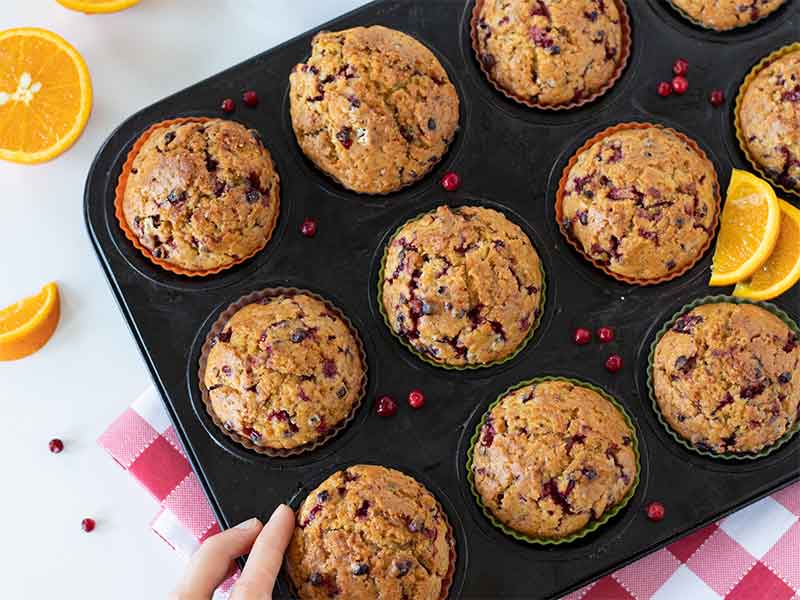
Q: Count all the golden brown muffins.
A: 11